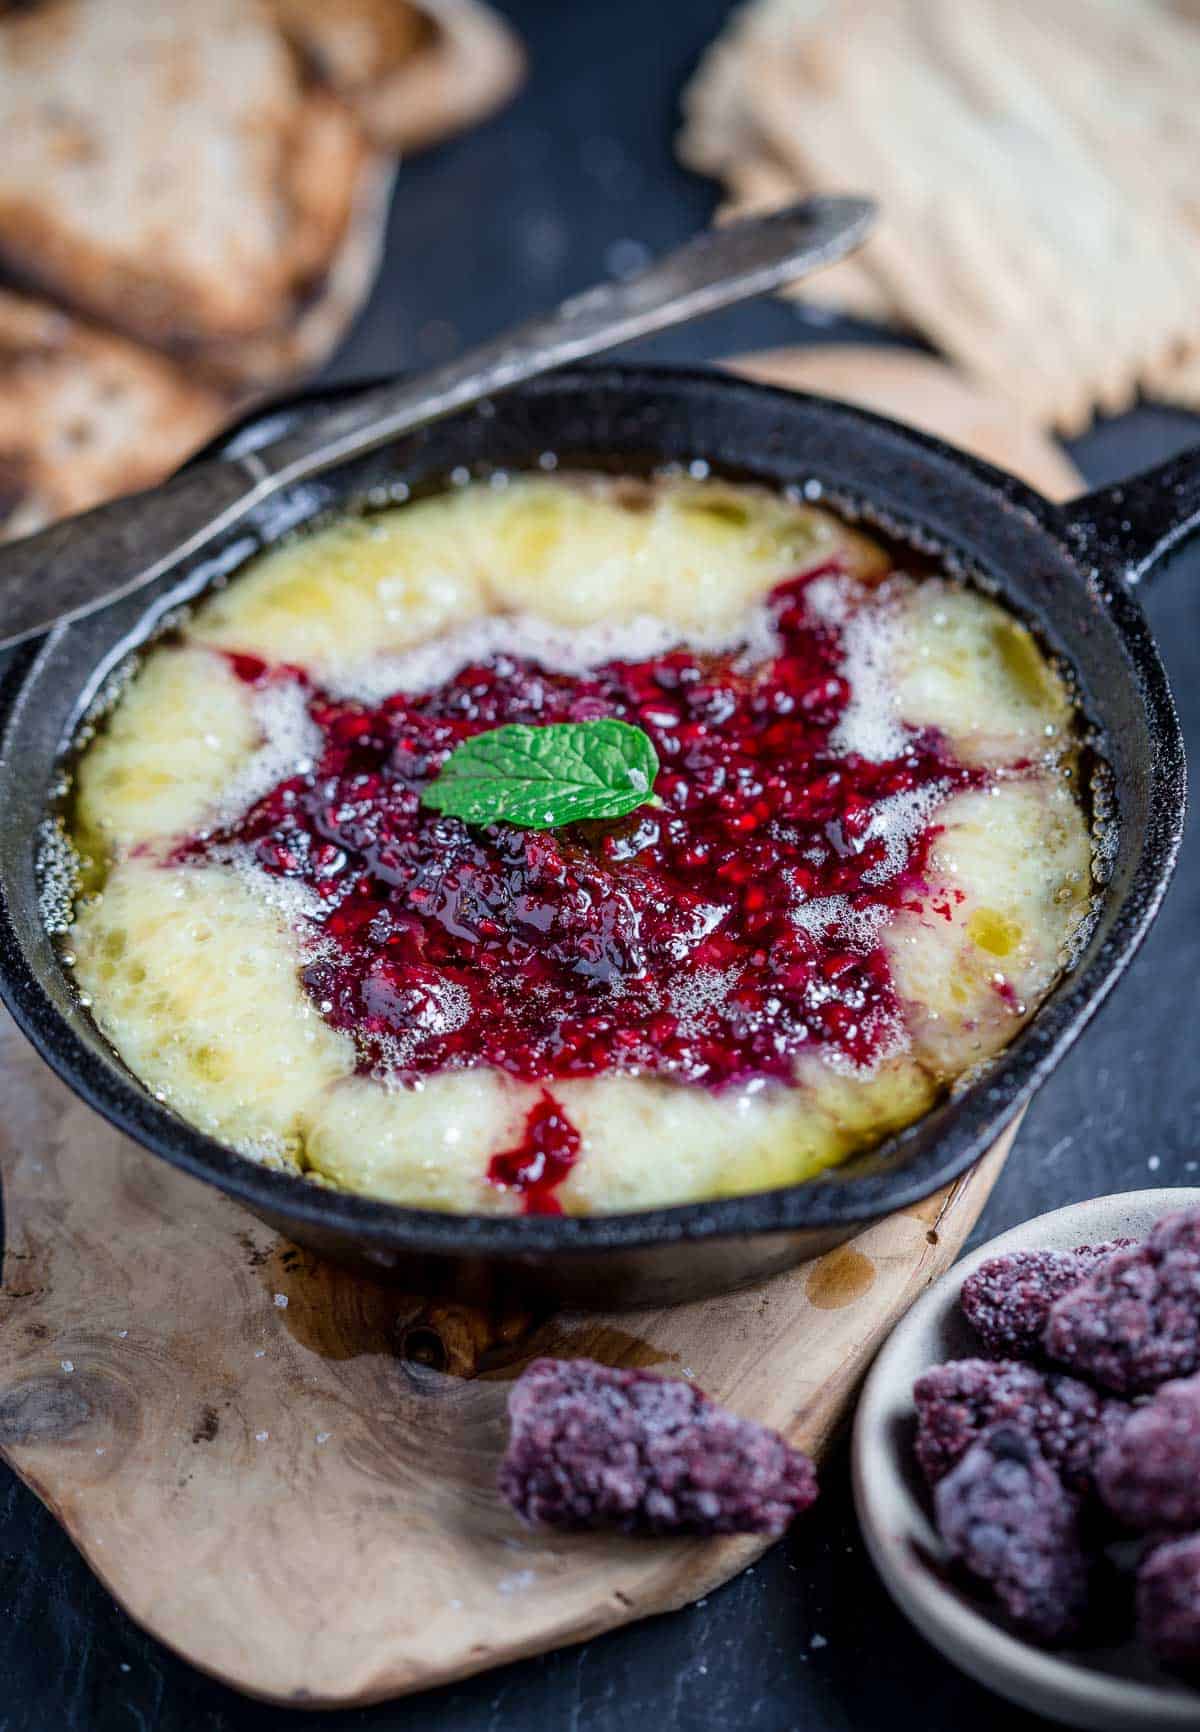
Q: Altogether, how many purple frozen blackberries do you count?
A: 8